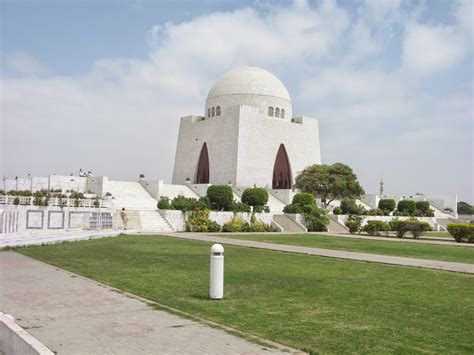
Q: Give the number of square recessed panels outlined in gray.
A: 3